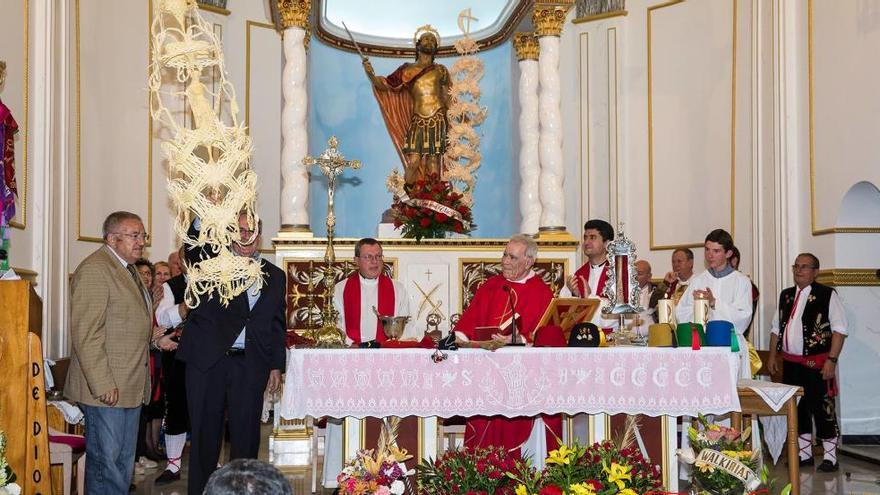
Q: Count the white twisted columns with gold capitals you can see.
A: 3